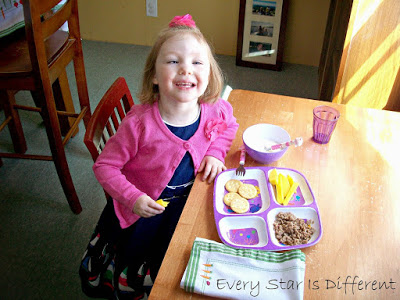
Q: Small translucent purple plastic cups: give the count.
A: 1